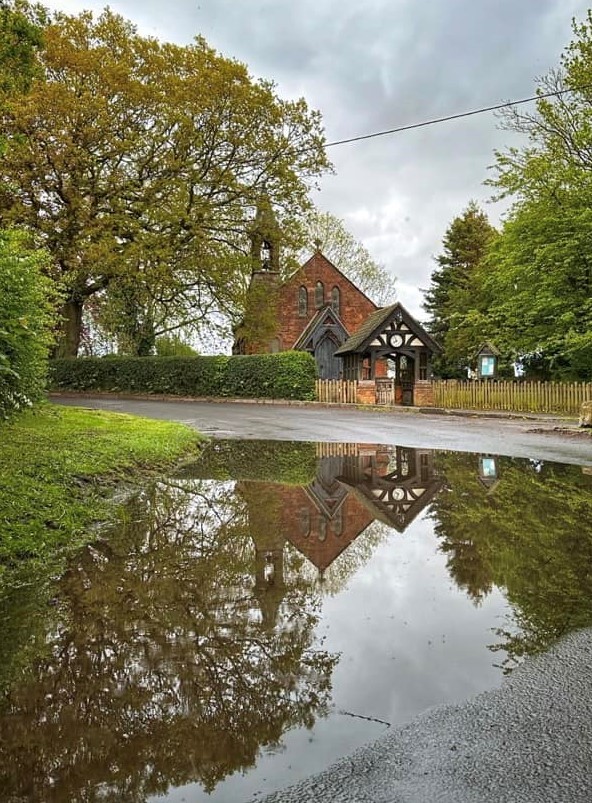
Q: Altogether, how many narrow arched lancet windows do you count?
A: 3